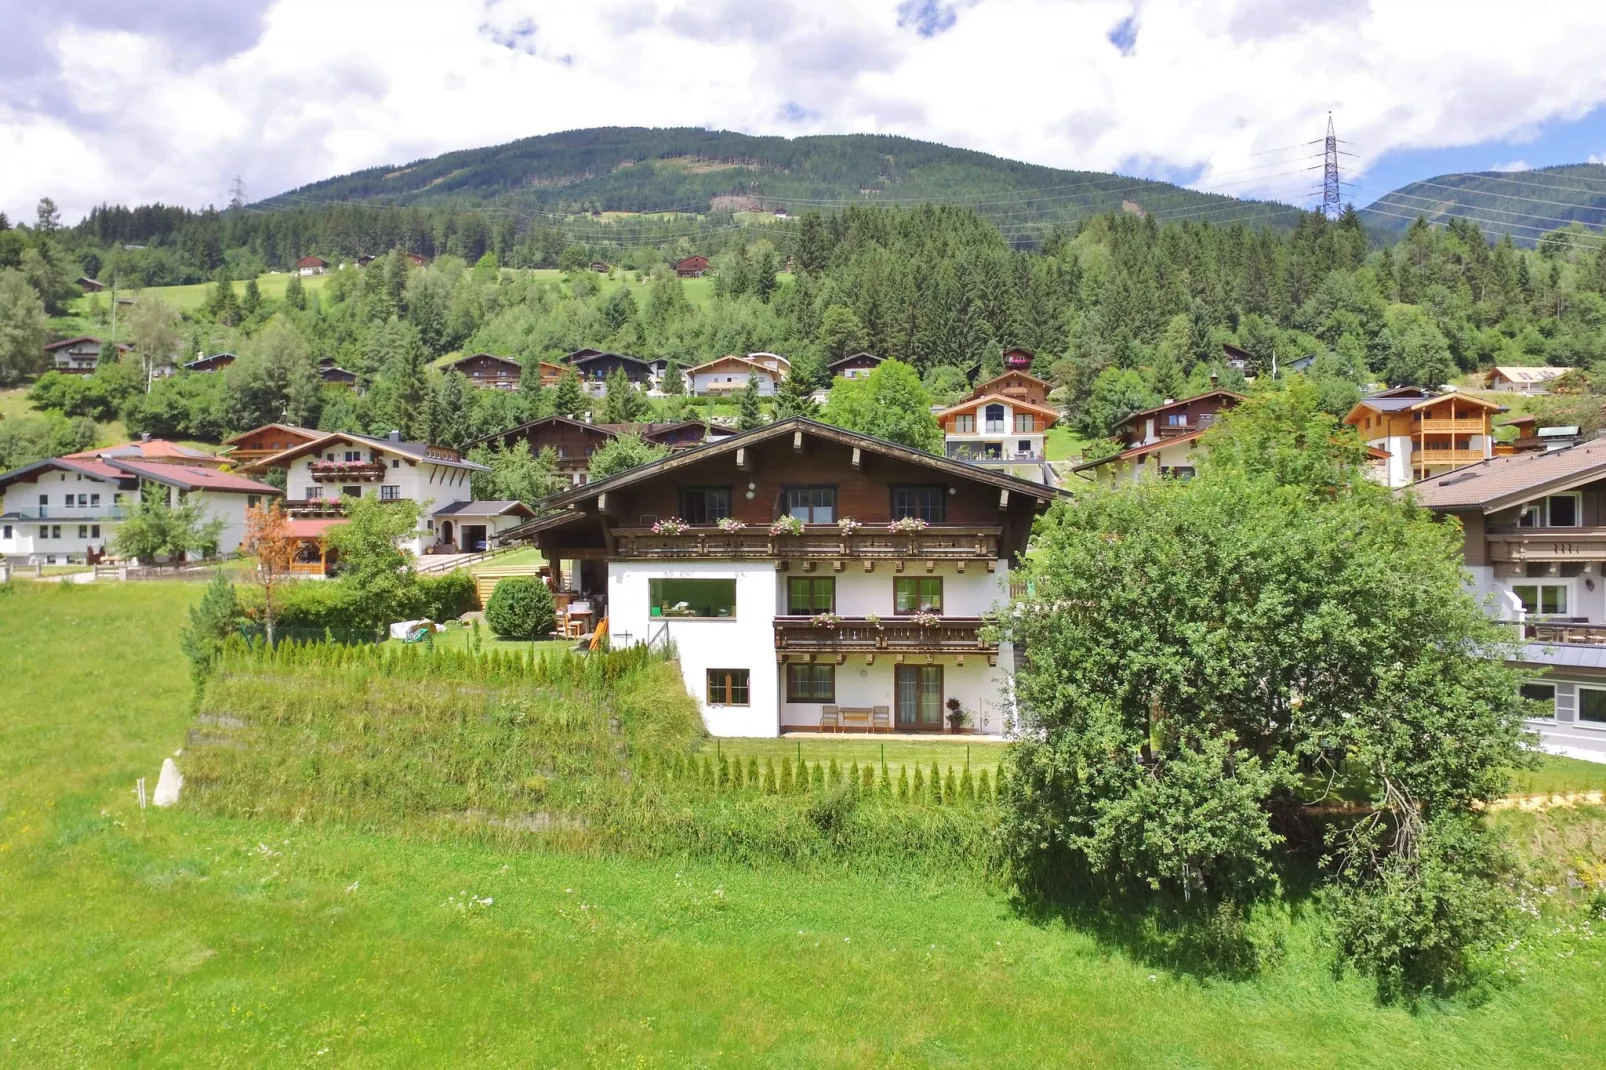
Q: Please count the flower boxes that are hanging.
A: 8